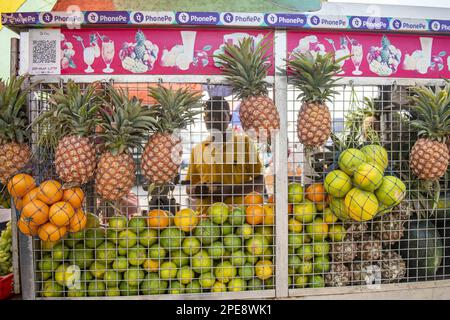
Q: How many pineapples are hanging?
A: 7